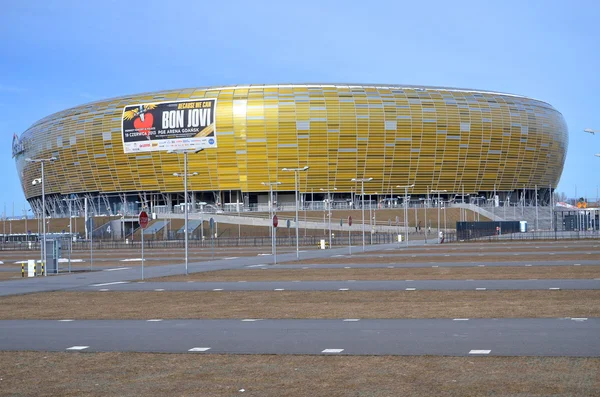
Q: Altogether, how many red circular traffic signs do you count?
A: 3